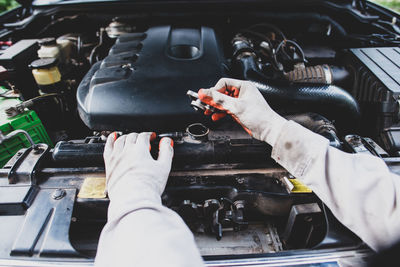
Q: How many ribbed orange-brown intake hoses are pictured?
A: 1